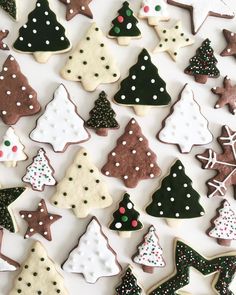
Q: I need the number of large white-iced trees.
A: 3